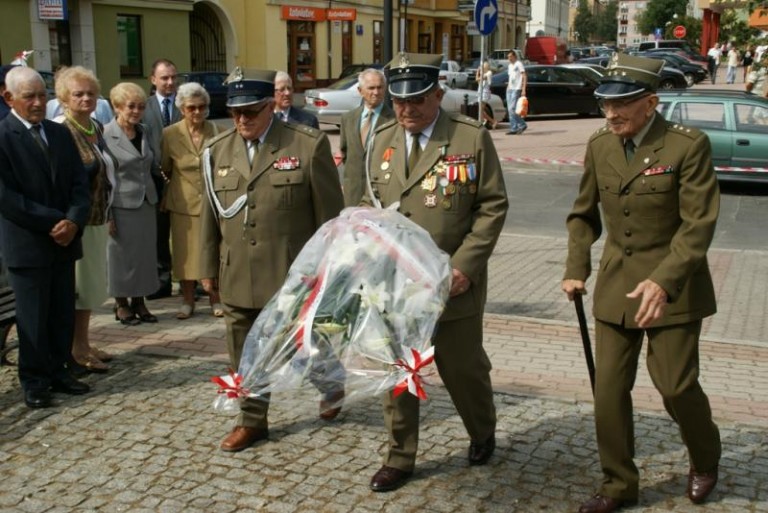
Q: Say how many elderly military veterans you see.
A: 3